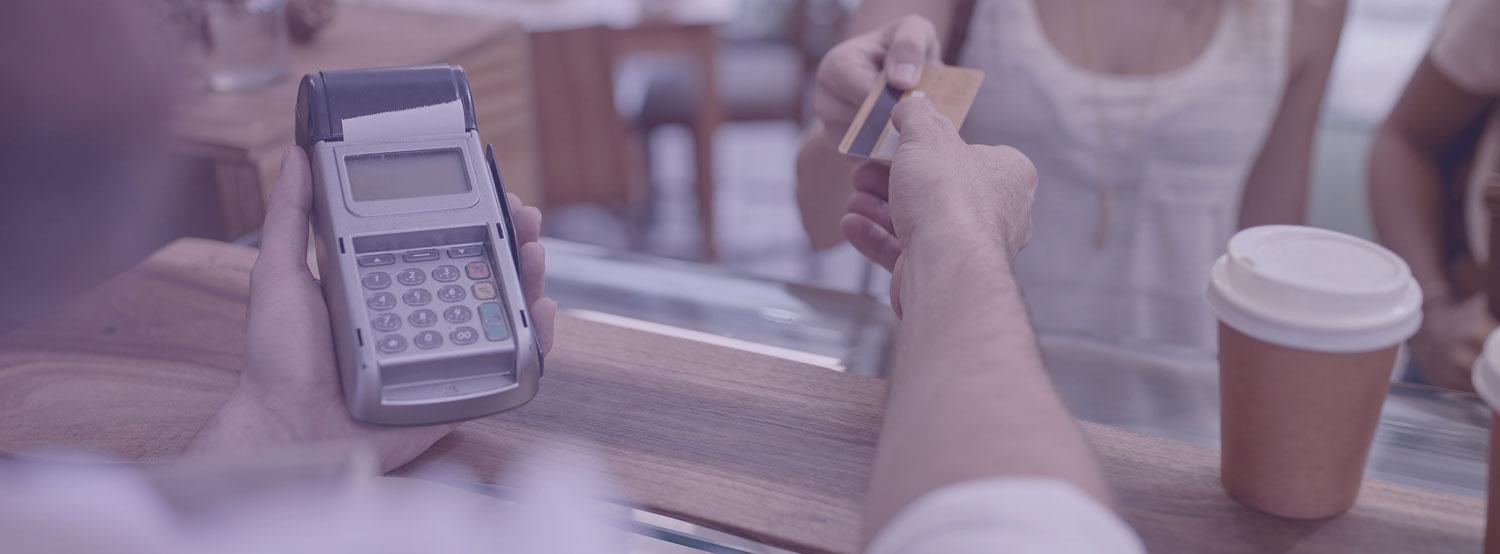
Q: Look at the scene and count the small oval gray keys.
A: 12